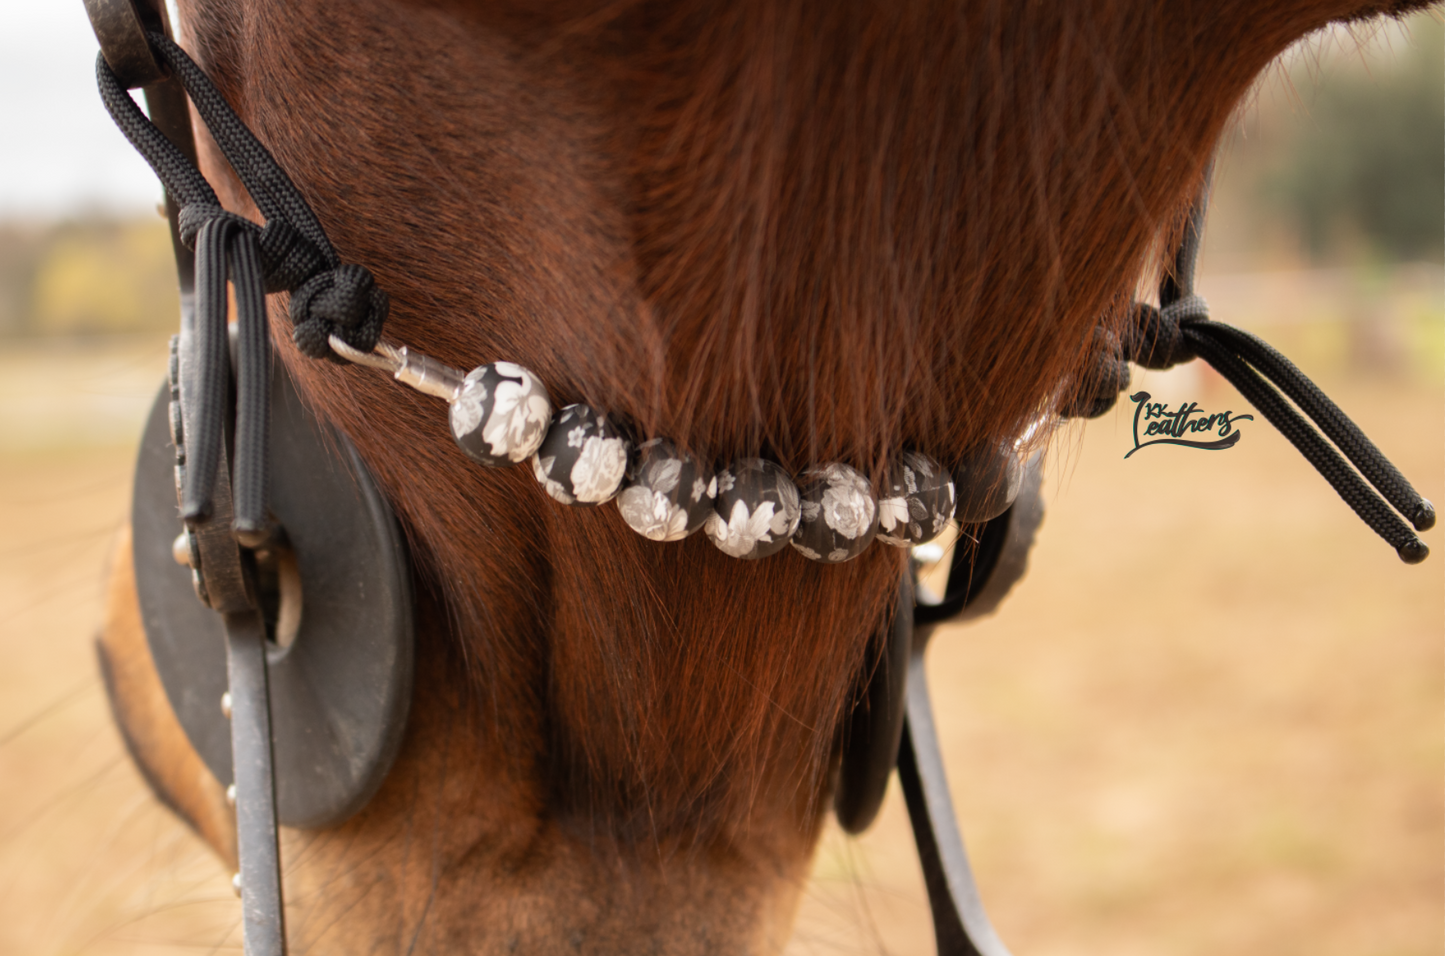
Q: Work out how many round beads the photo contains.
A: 7